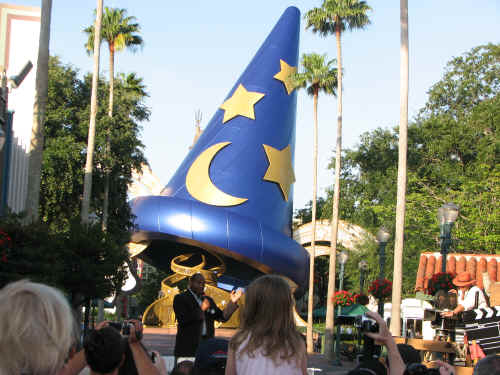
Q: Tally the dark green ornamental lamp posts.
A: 4